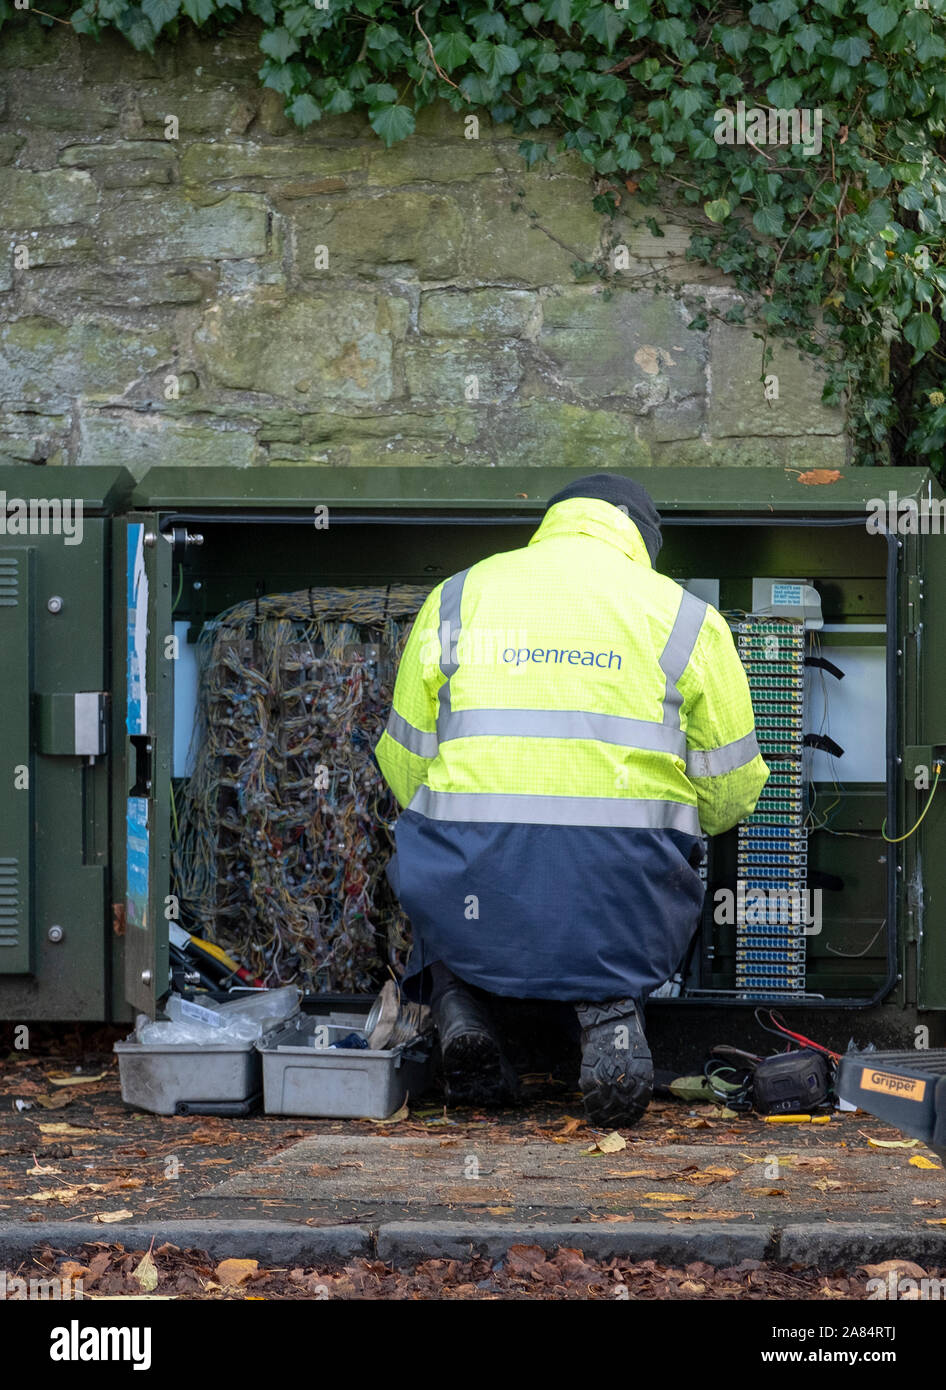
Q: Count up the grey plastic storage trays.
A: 2